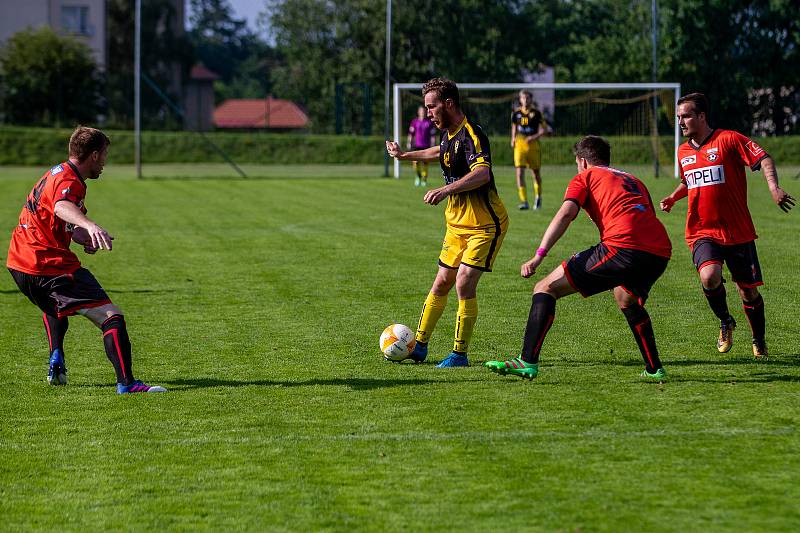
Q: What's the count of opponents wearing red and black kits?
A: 3